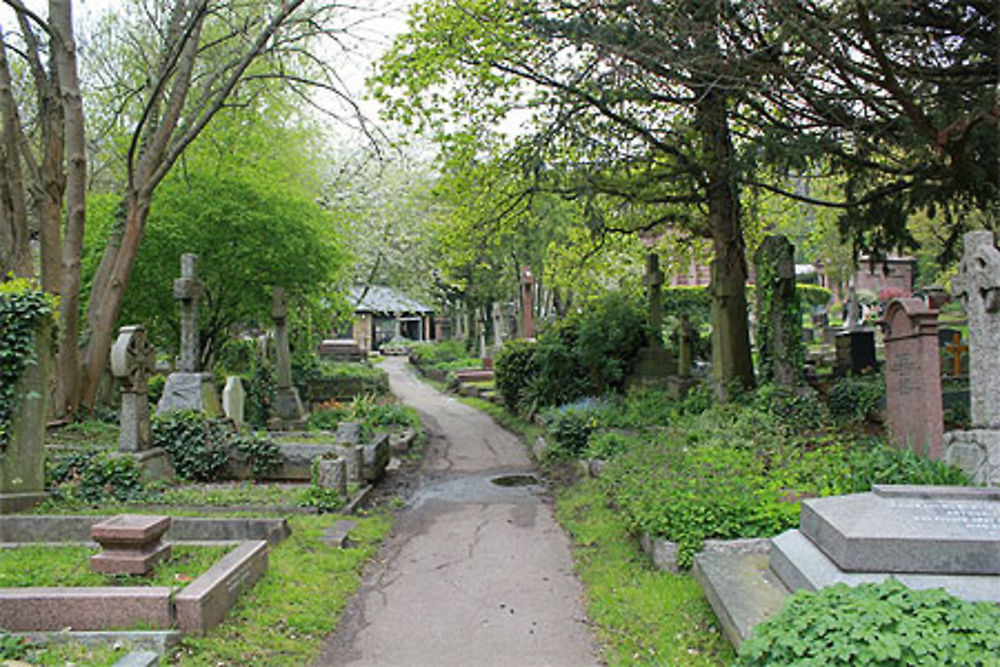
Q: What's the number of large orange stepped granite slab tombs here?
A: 0